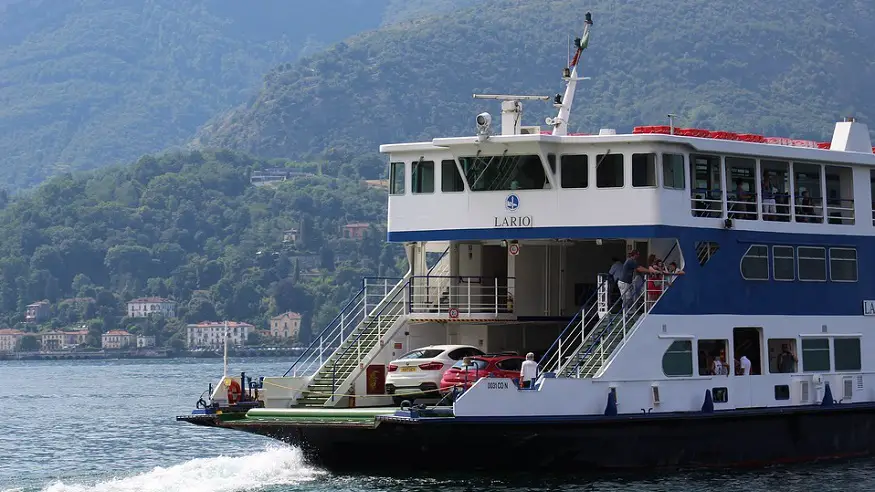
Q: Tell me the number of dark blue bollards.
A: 3